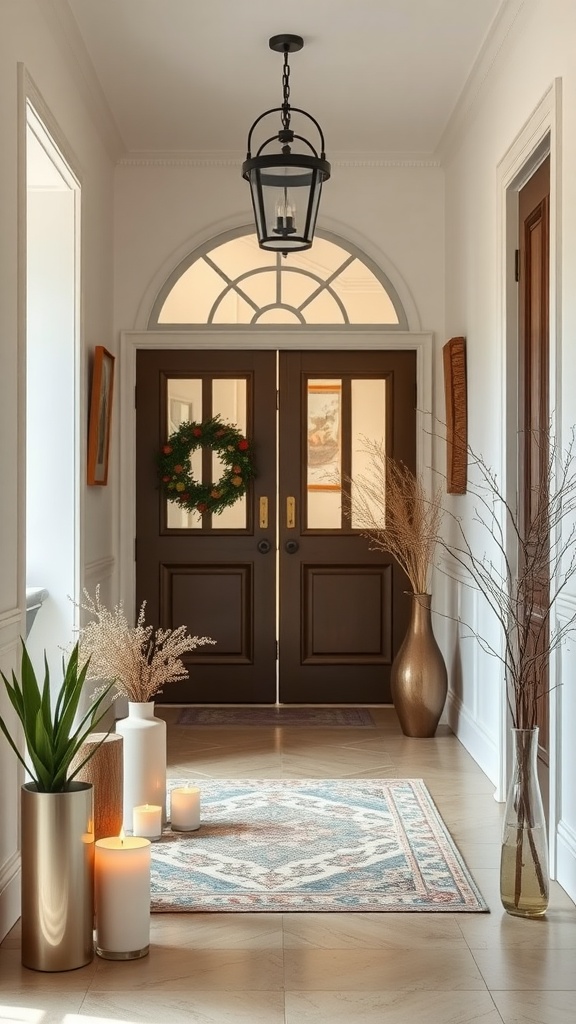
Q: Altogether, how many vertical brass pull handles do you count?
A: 2